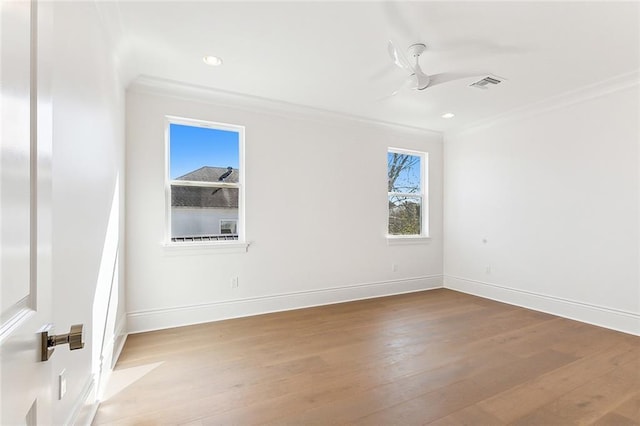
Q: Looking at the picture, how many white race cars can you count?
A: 0